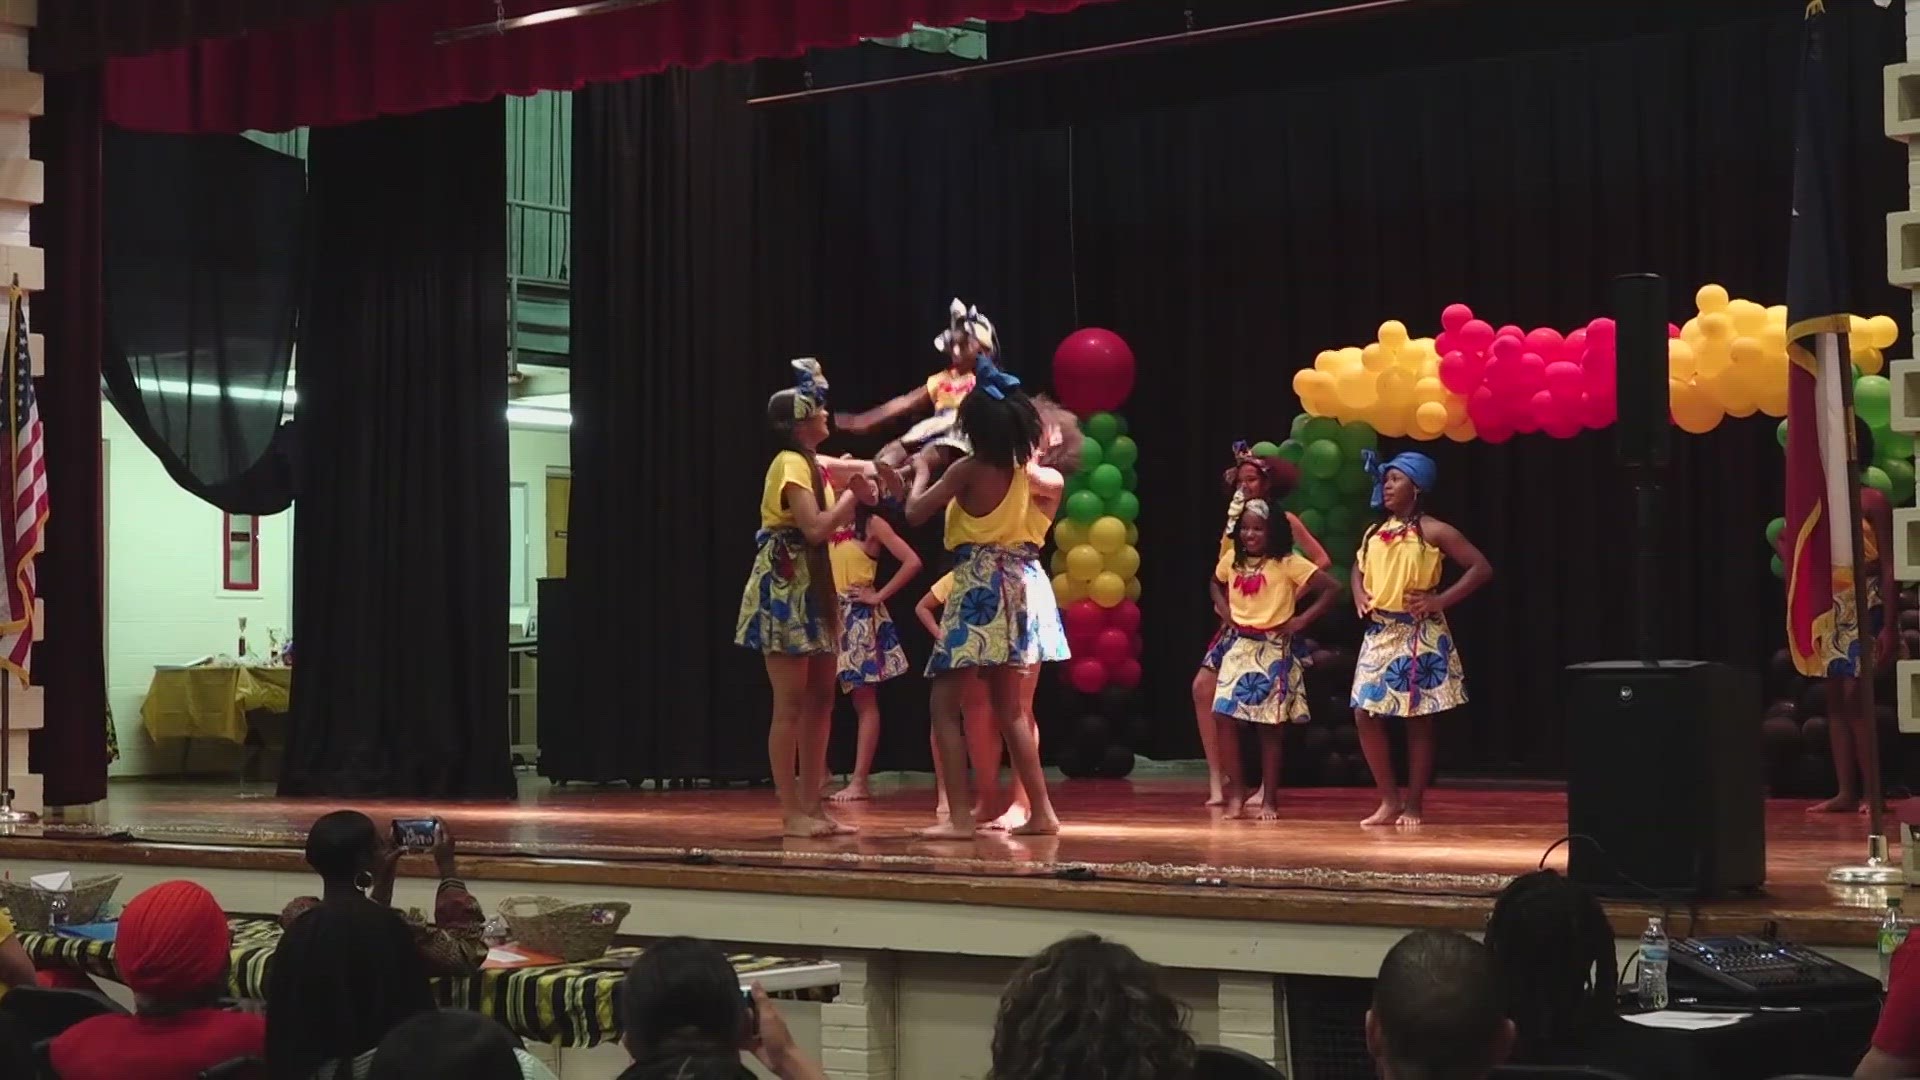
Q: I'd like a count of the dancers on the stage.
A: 10